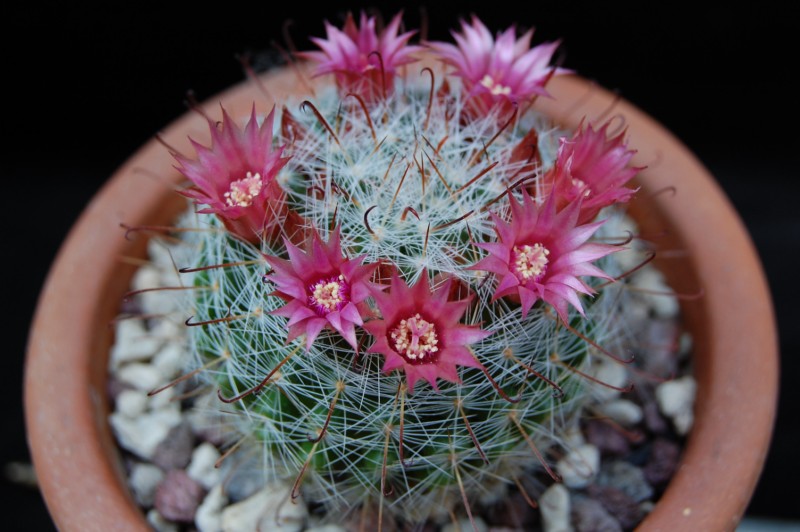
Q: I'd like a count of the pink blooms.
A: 7